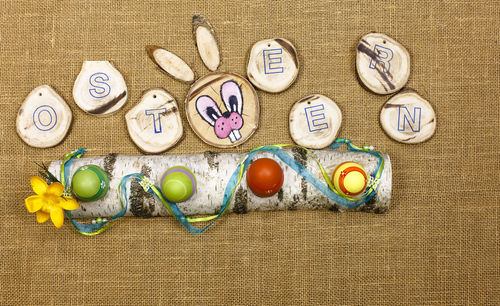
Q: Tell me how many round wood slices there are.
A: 8